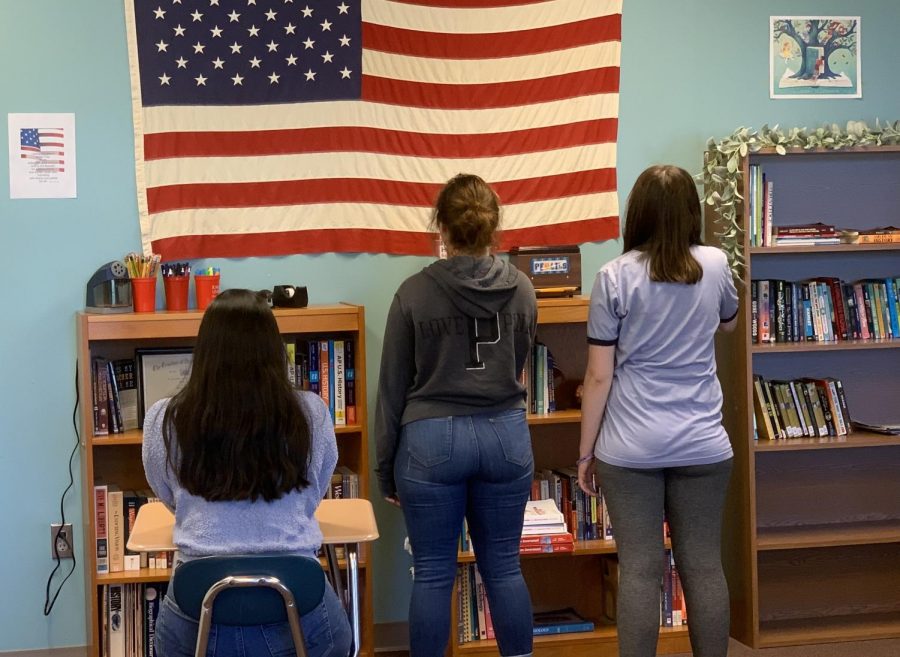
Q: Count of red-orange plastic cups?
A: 3